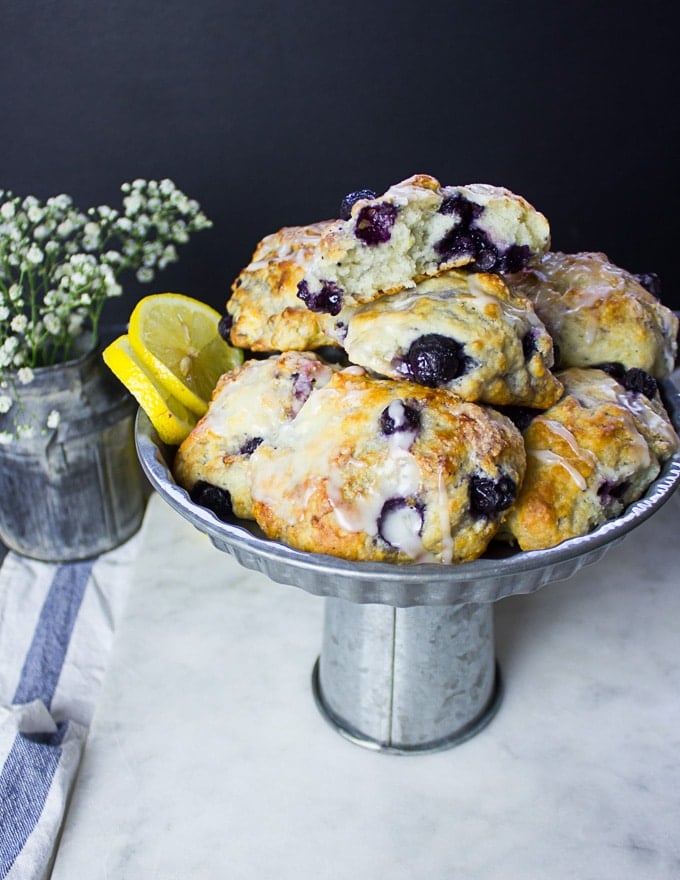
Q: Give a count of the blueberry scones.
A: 7